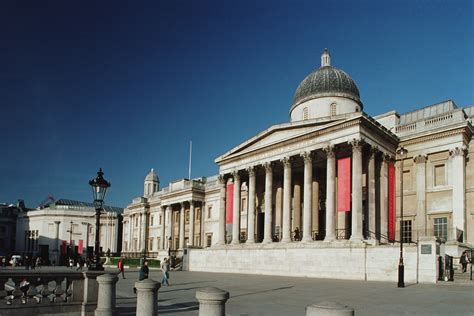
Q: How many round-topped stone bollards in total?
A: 4